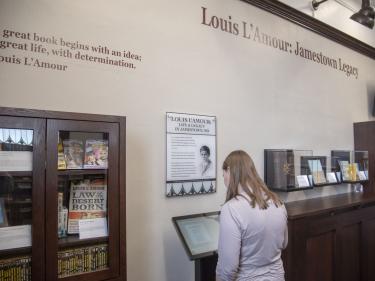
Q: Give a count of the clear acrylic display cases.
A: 3